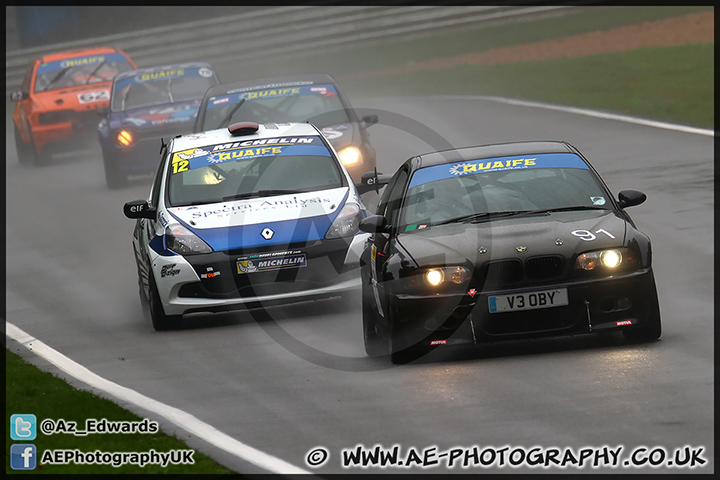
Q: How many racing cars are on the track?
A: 5